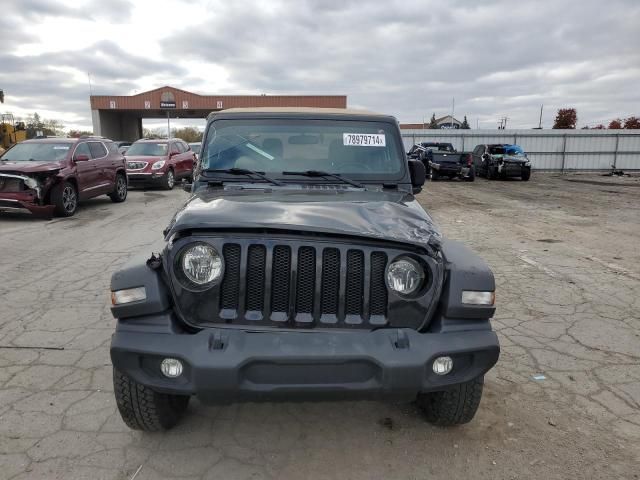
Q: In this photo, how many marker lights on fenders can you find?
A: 2